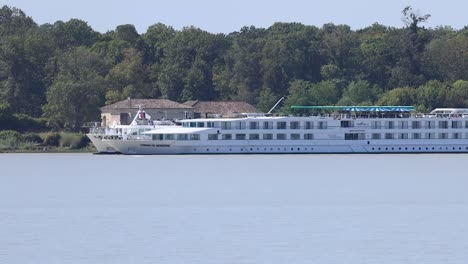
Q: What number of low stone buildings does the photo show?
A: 2